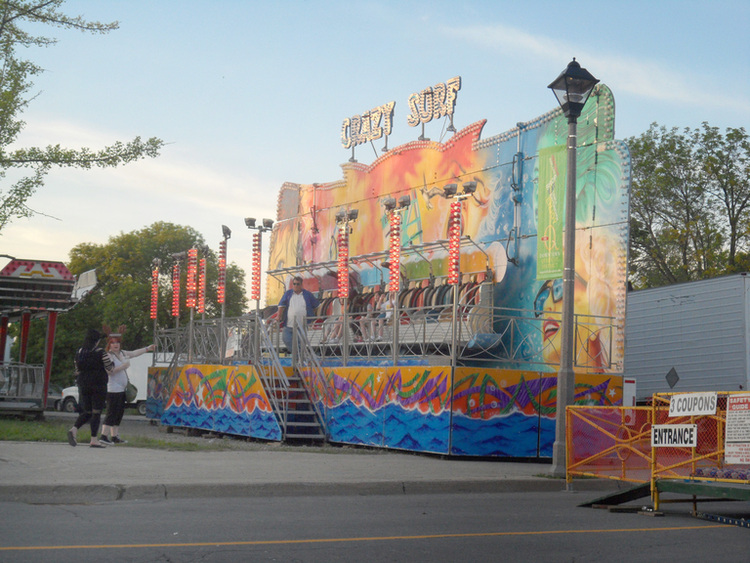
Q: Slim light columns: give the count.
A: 9